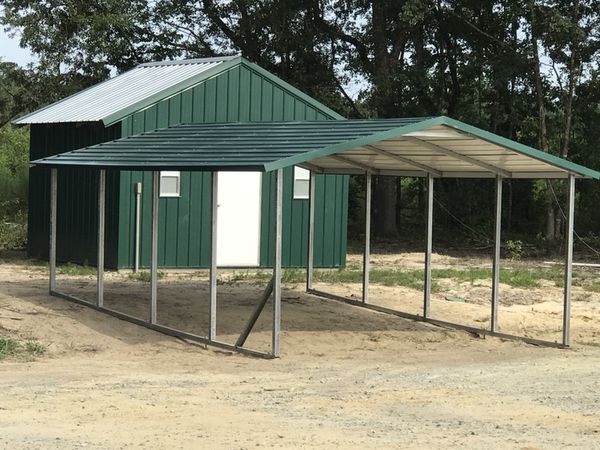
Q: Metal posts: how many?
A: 10